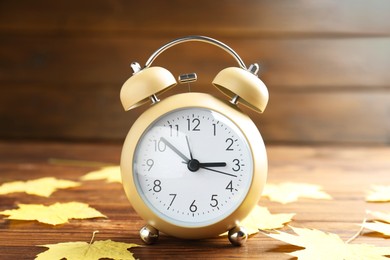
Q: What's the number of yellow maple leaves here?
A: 9